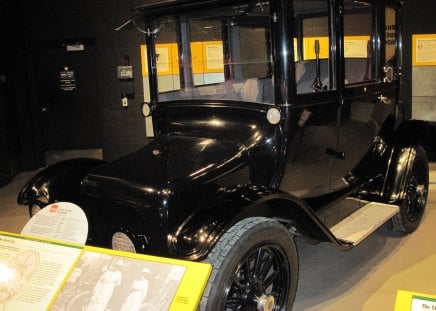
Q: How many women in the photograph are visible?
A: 2